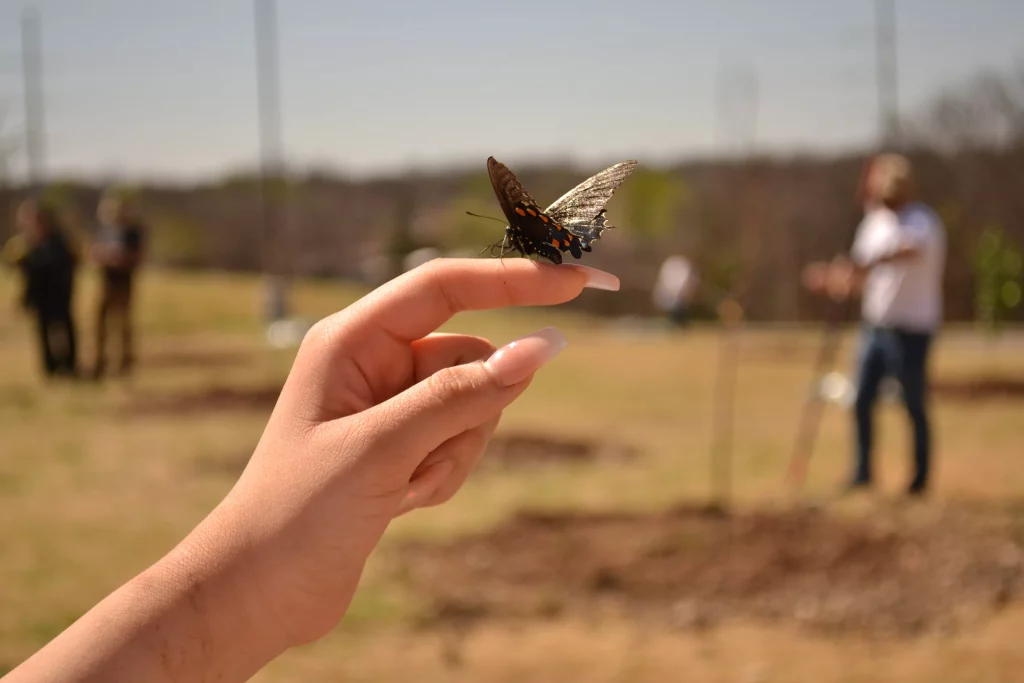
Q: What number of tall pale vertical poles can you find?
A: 3